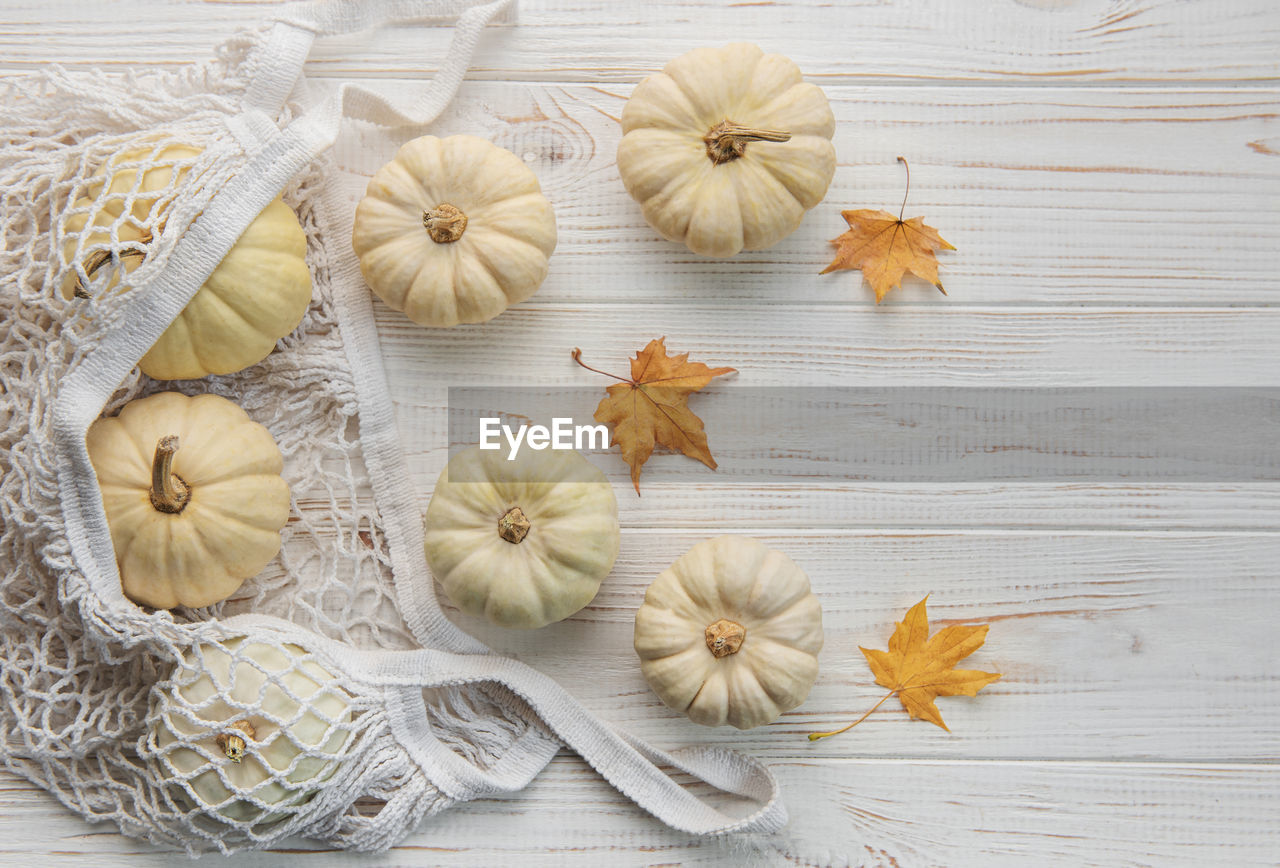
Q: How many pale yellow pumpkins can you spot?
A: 7